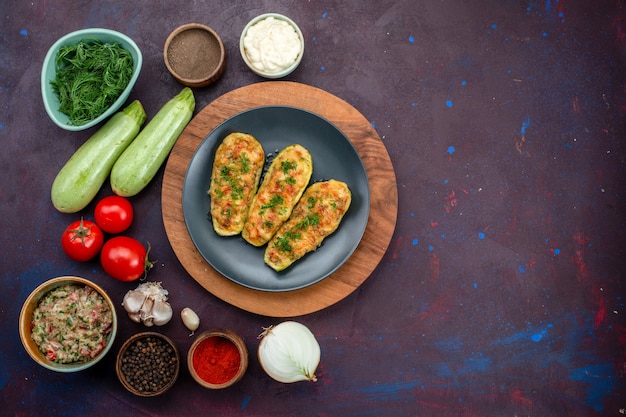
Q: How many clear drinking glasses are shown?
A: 0